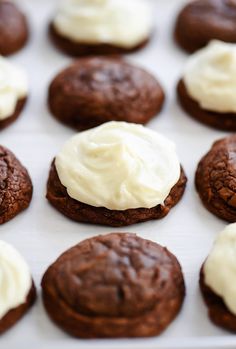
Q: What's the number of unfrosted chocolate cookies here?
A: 6